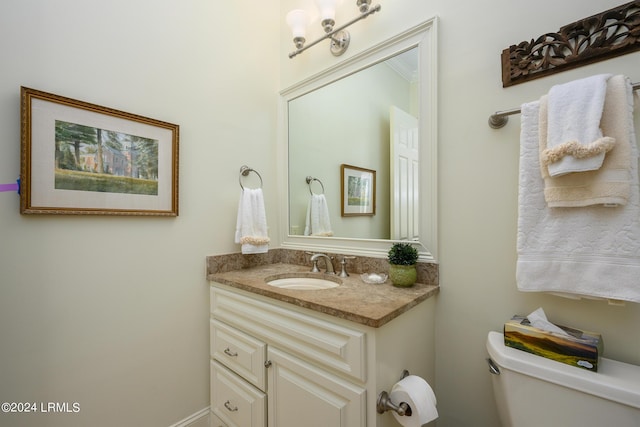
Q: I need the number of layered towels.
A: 3